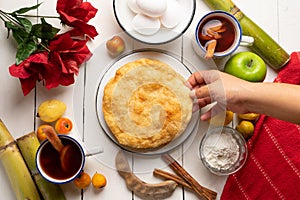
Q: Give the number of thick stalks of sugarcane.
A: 3